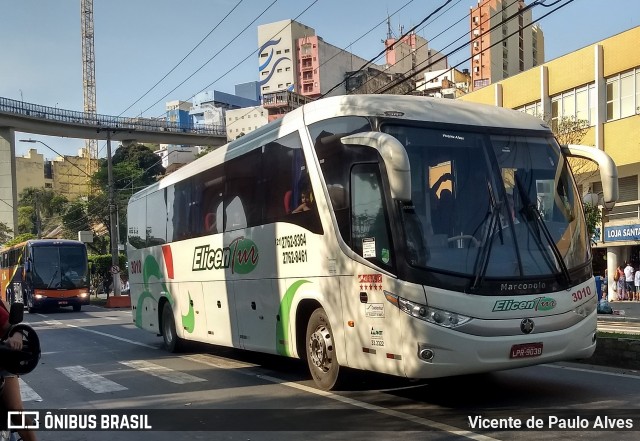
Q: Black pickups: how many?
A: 0